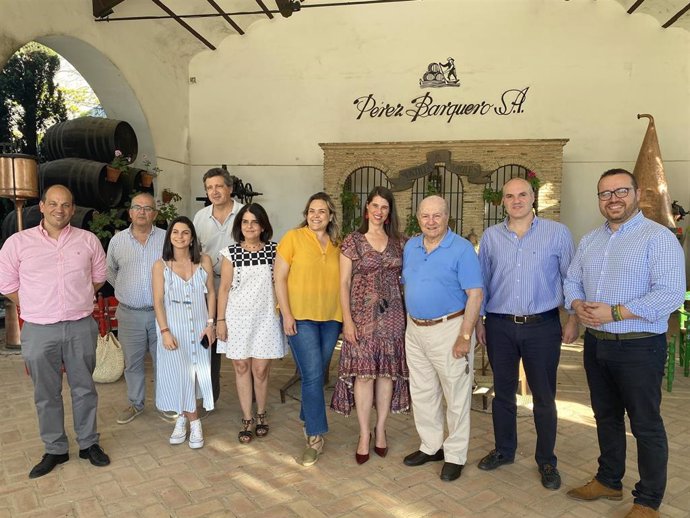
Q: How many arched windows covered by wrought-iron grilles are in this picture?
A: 3